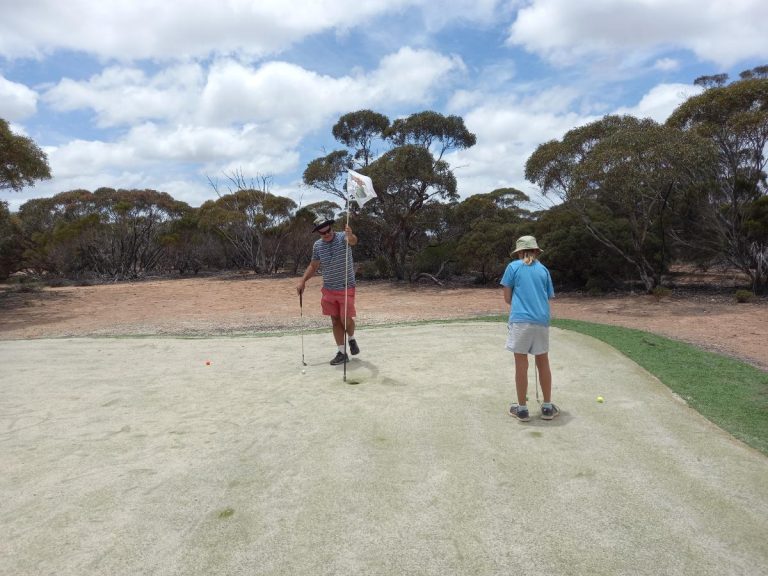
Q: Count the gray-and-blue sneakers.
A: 2